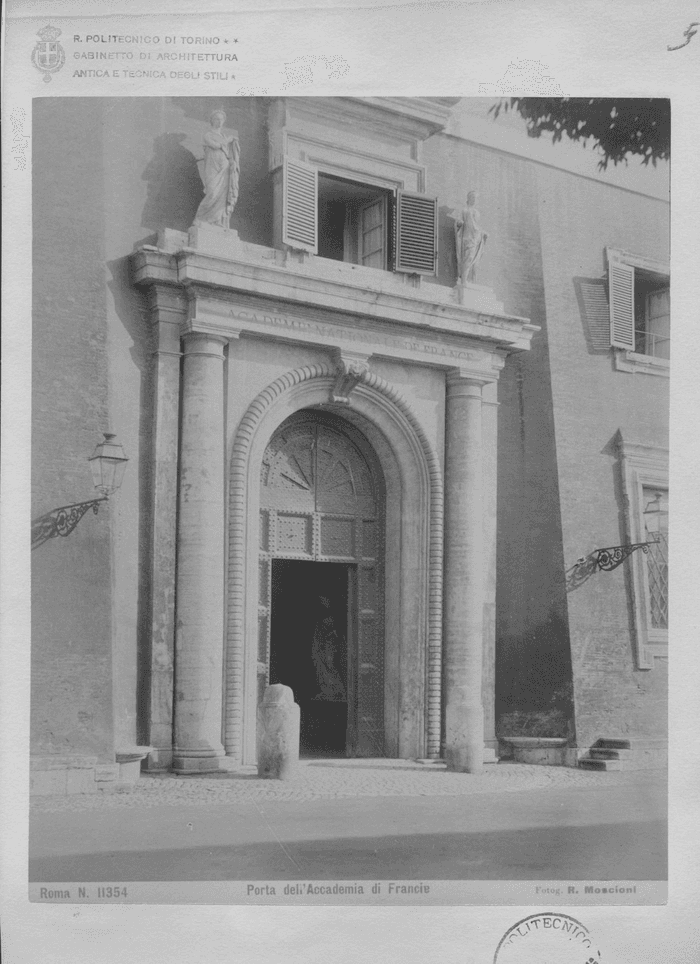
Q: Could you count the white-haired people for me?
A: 0